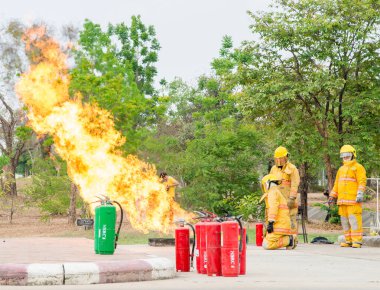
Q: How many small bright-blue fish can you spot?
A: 0